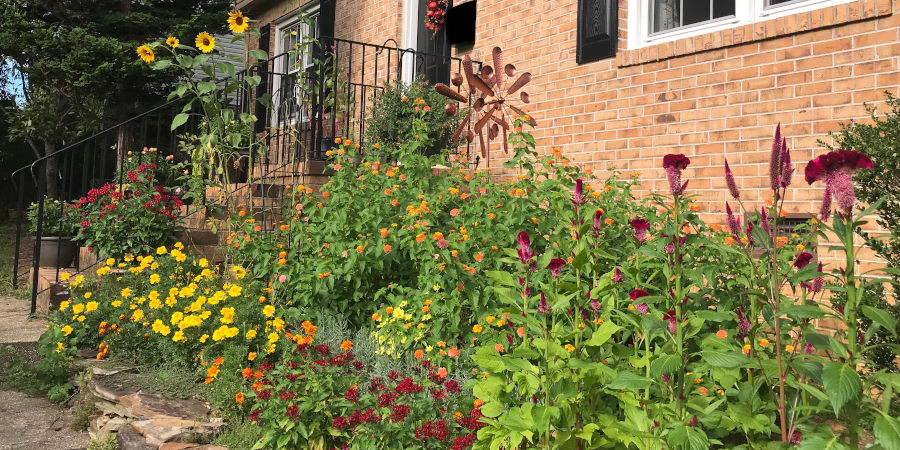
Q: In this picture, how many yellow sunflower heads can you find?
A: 4